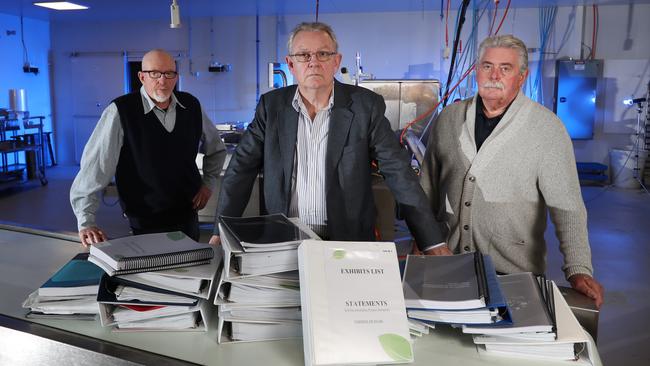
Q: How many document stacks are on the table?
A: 5